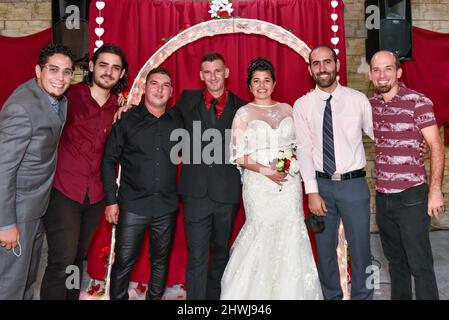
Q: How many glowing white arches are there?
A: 1